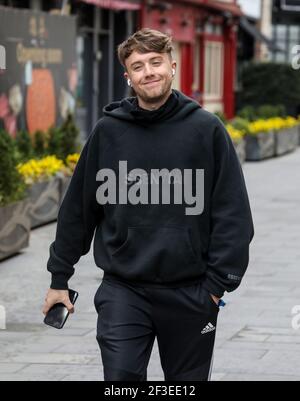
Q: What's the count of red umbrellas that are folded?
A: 0